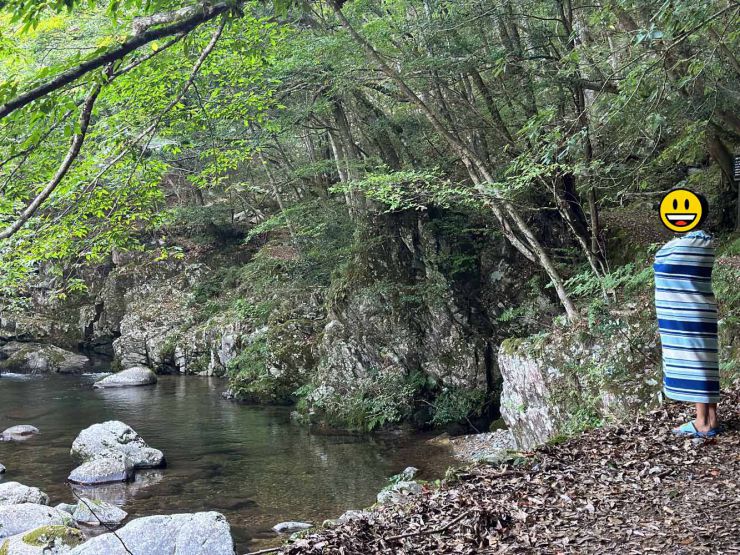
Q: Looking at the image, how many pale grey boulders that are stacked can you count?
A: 2